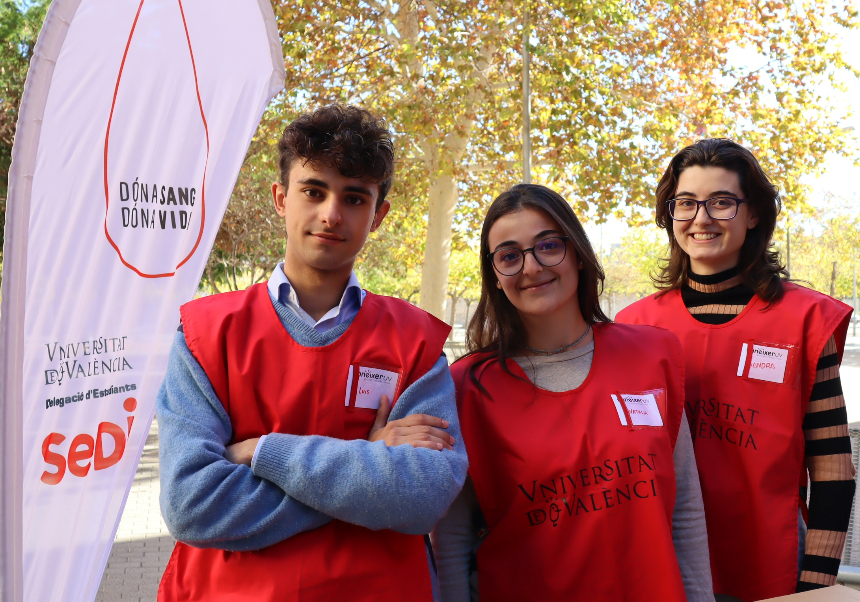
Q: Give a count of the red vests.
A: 3